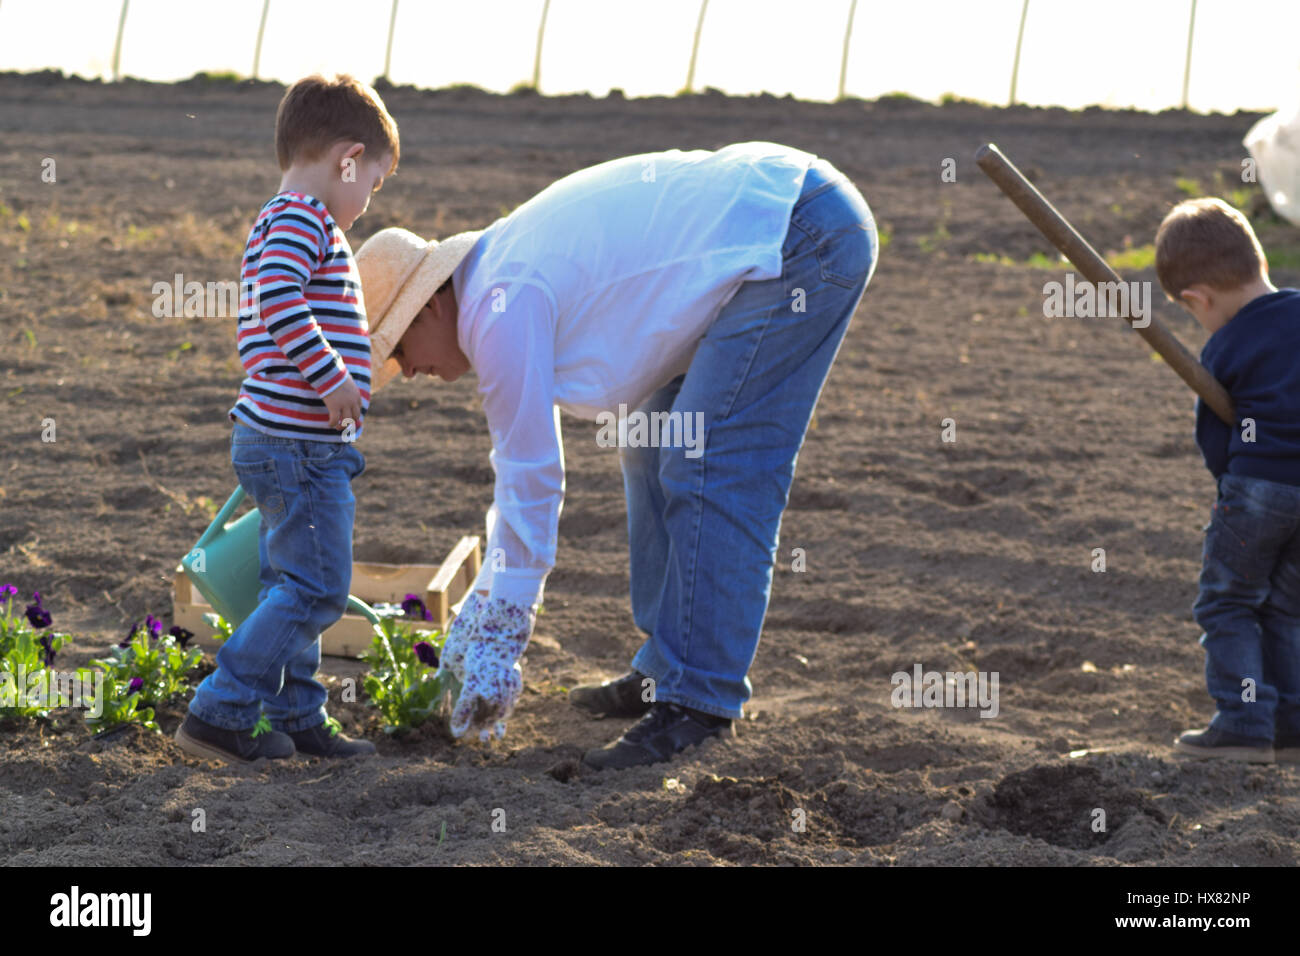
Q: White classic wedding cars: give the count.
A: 0